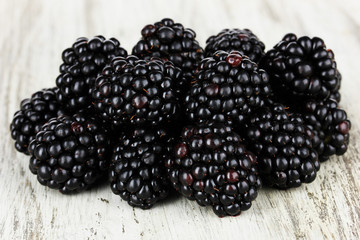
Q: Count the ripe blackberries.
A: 12